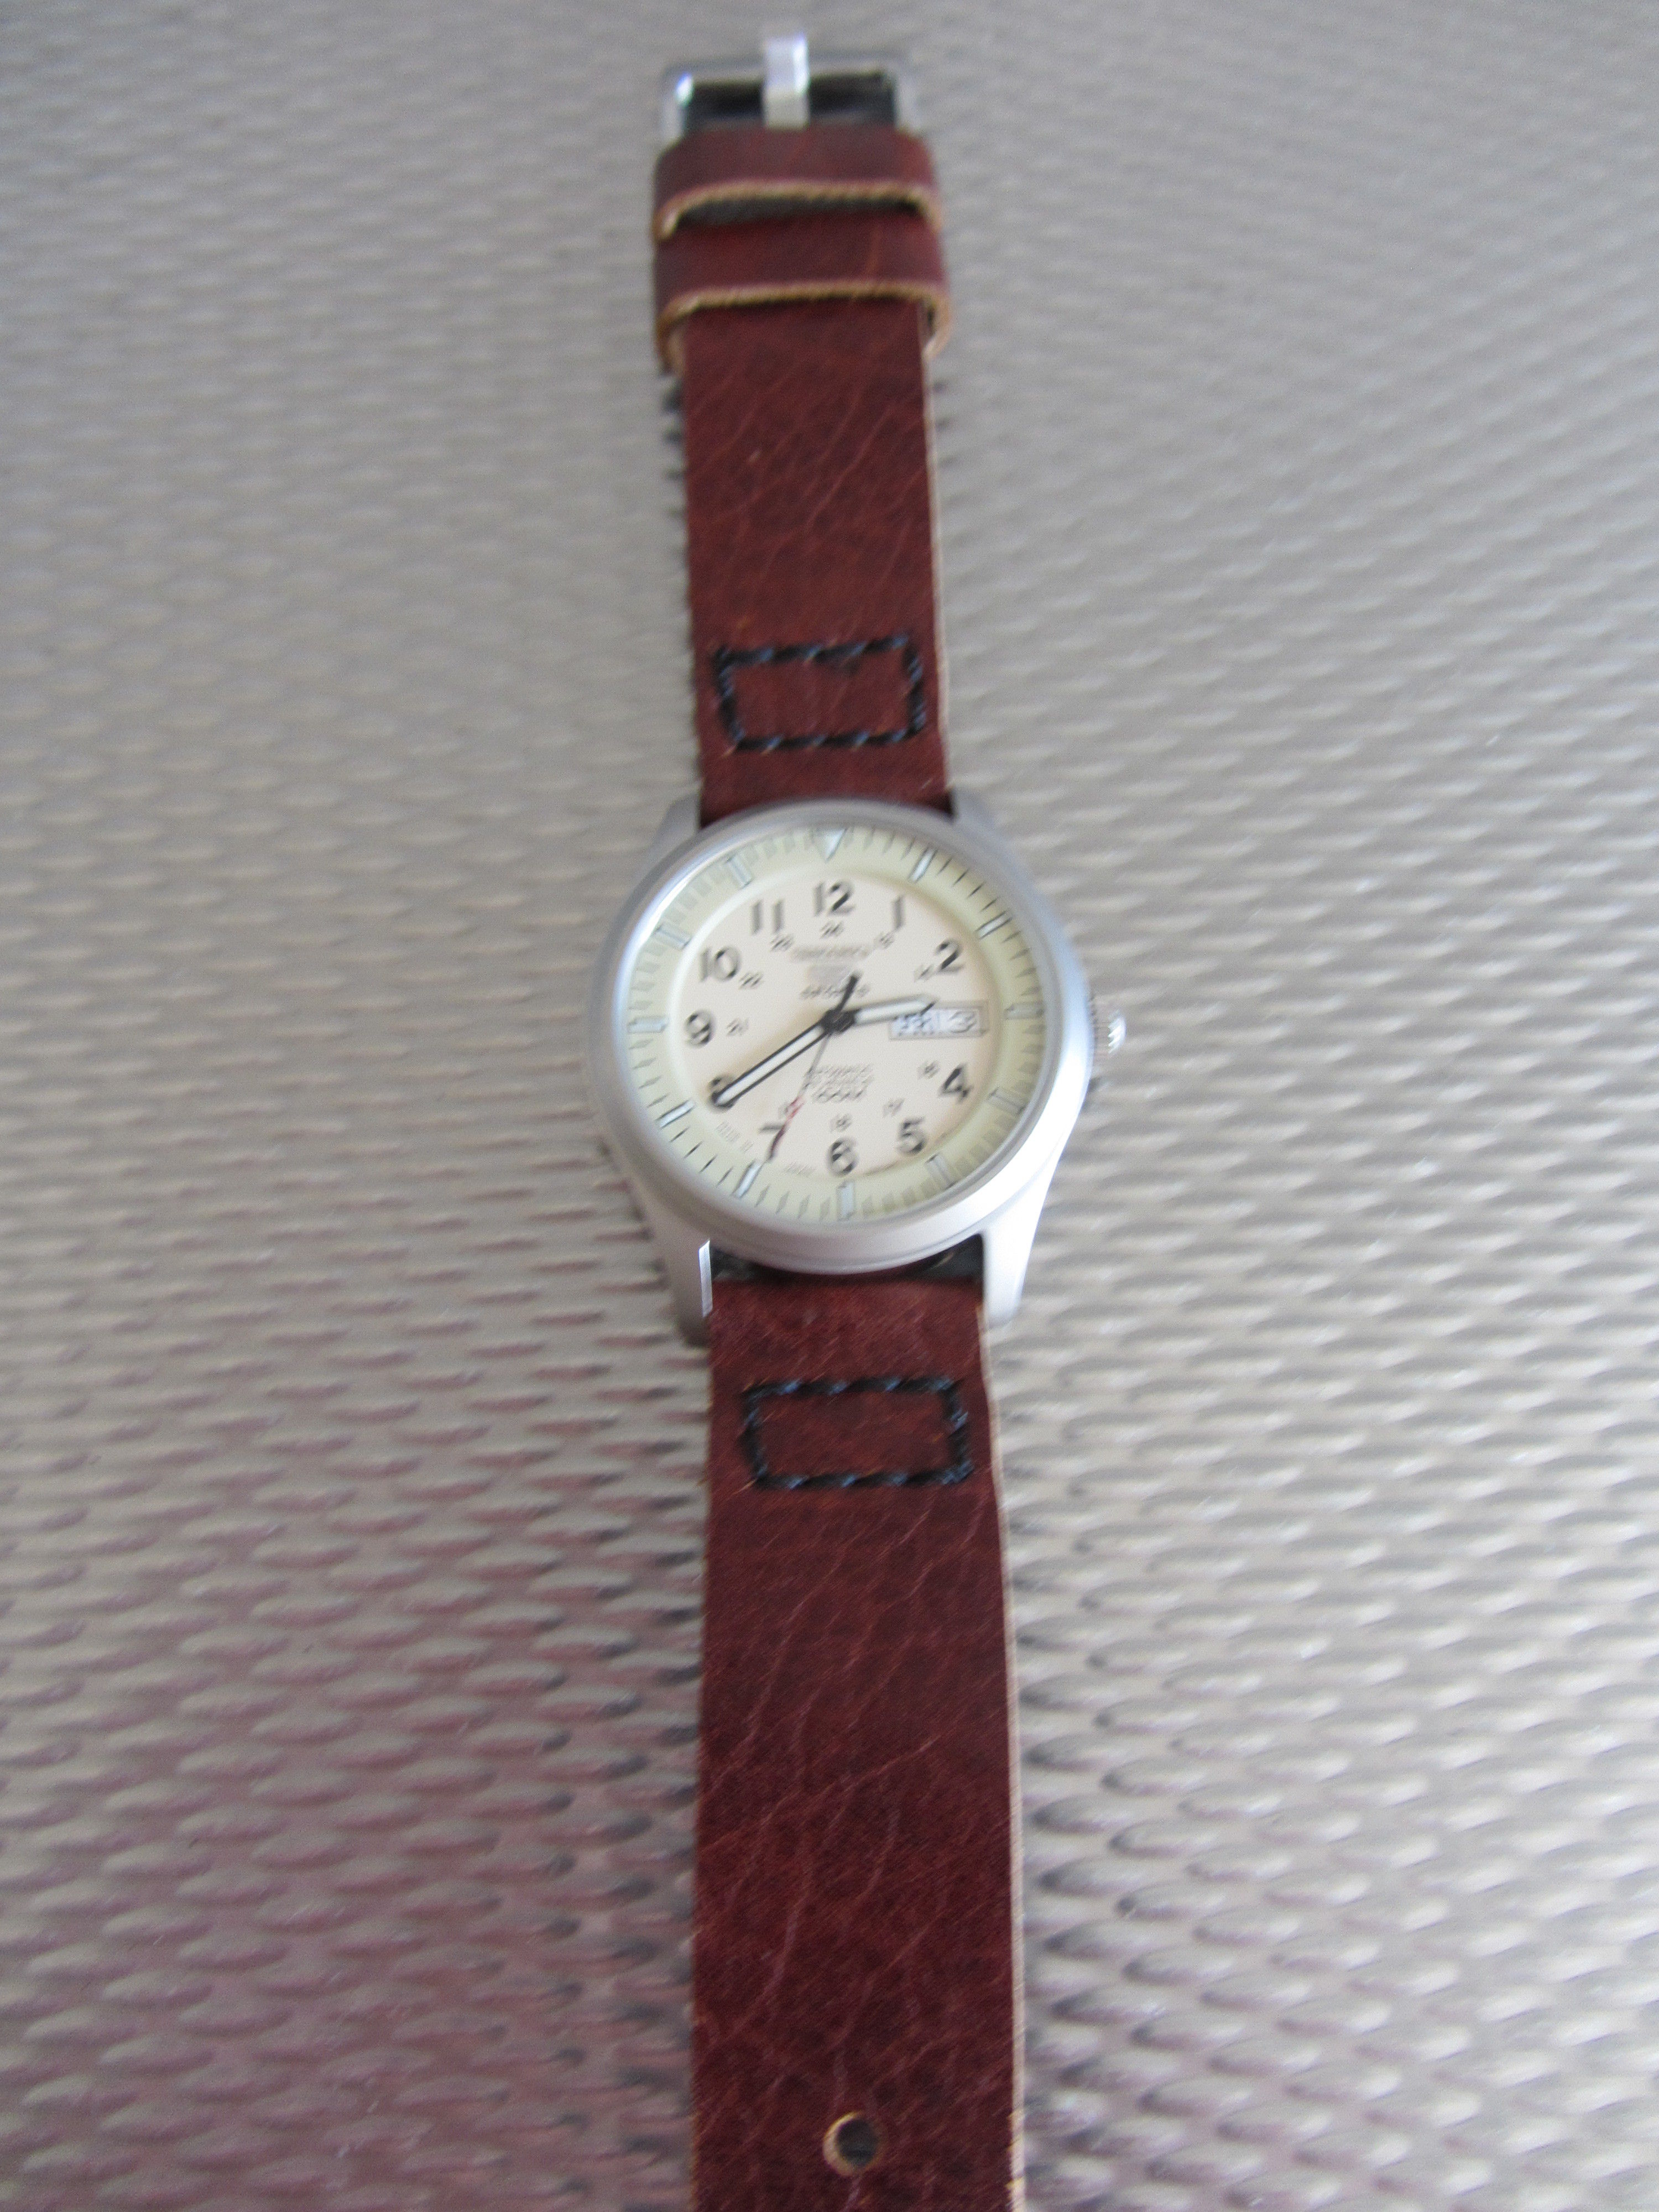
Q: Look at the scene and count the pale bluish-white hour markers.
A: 12